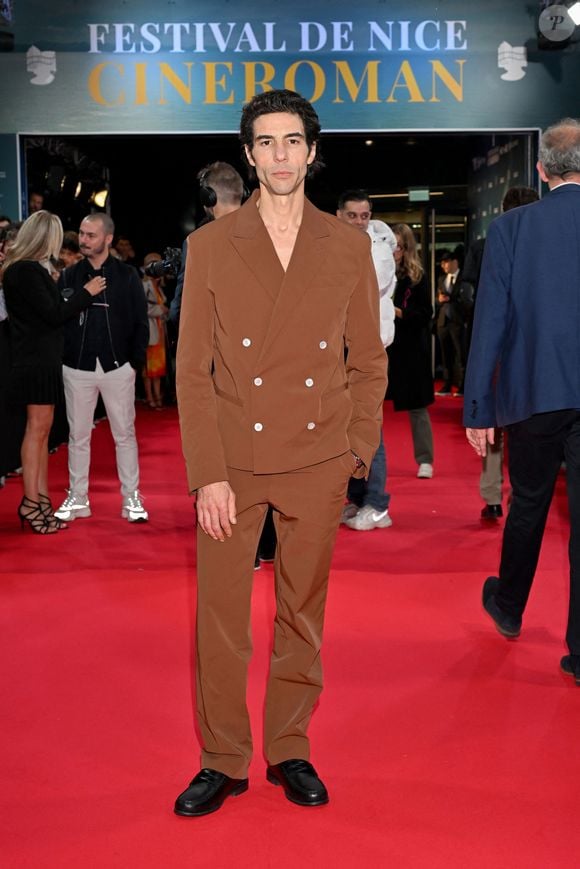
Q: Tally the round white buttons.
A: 6